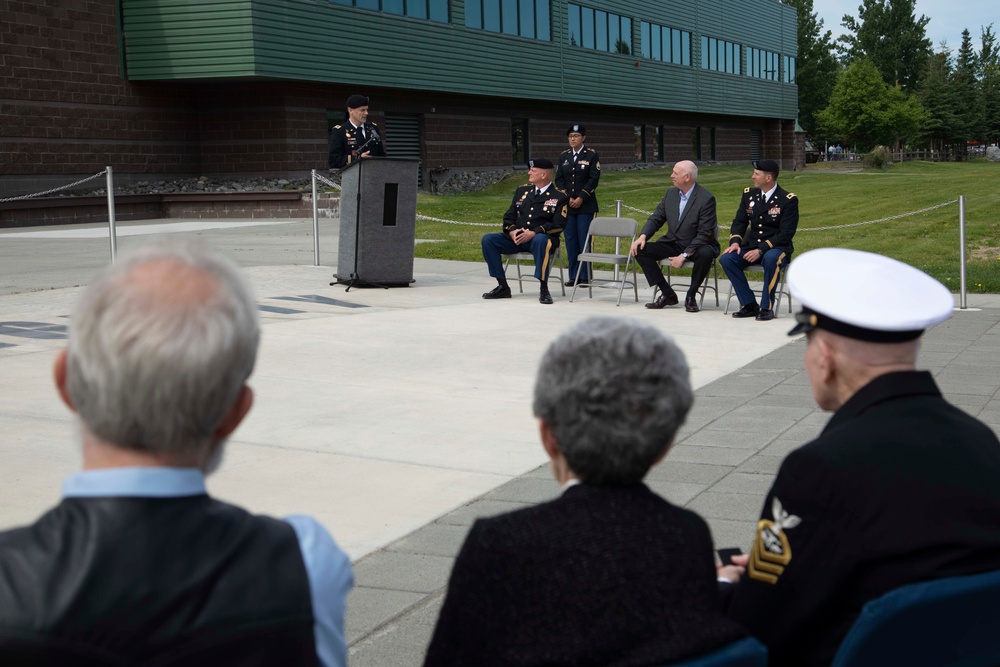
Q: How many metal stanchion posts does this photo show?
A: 4